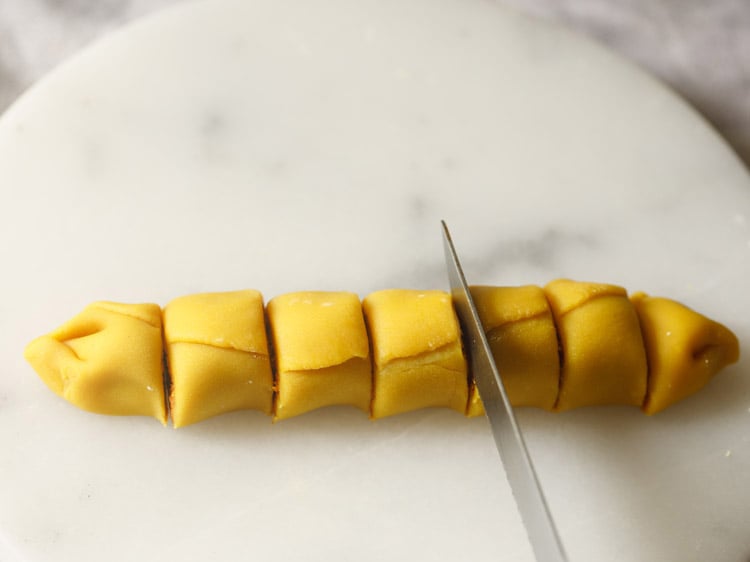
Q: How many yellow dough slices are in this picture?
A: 7